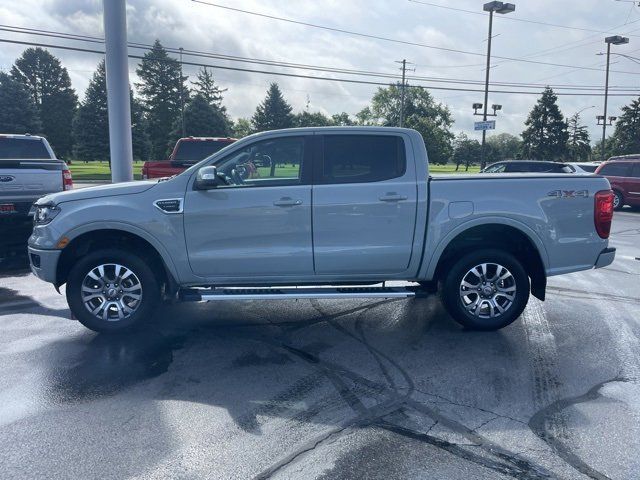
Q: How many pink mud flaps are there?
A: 0